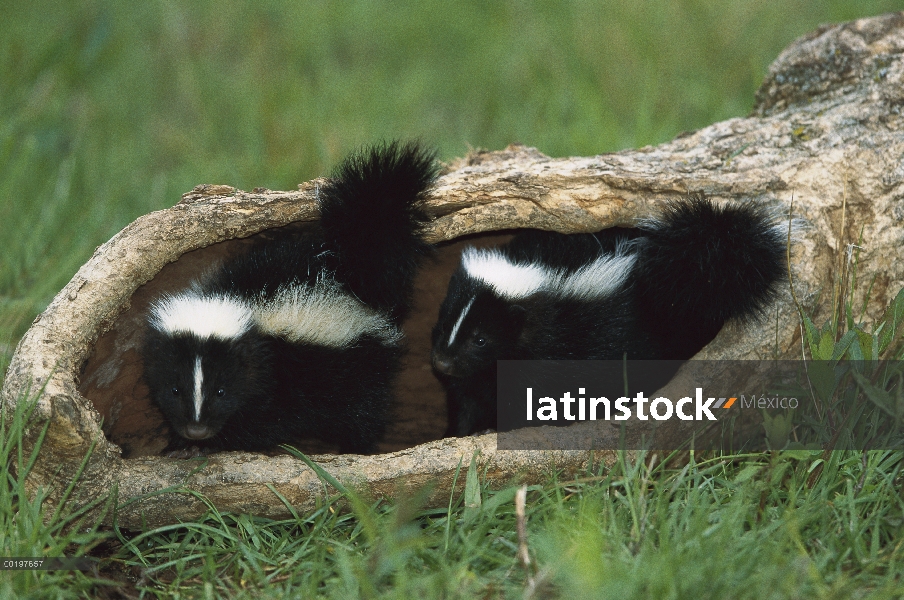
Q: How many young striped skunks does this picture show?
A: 2